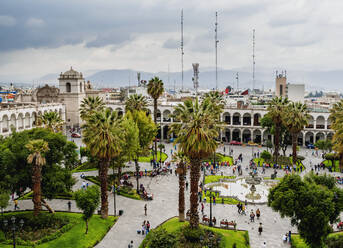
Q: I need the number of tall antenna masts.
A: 3